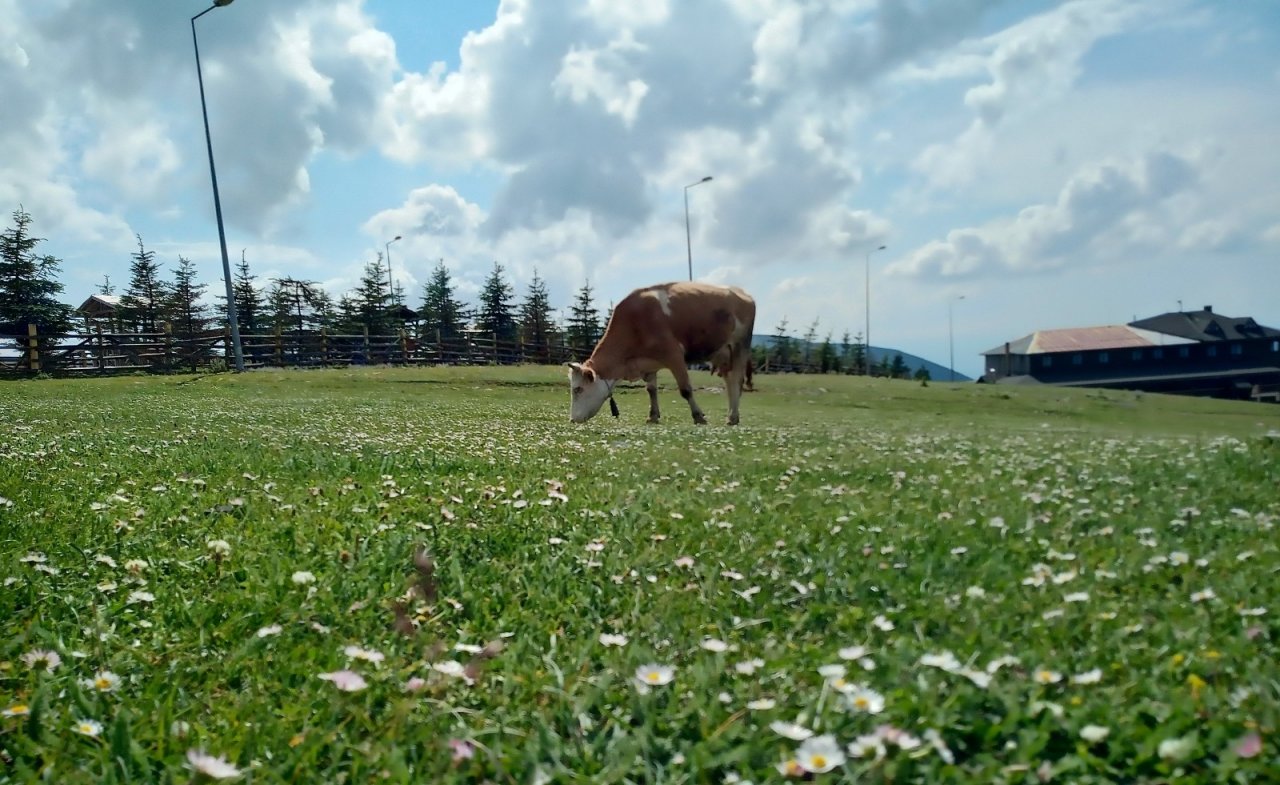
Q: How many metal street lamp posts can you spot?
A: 5